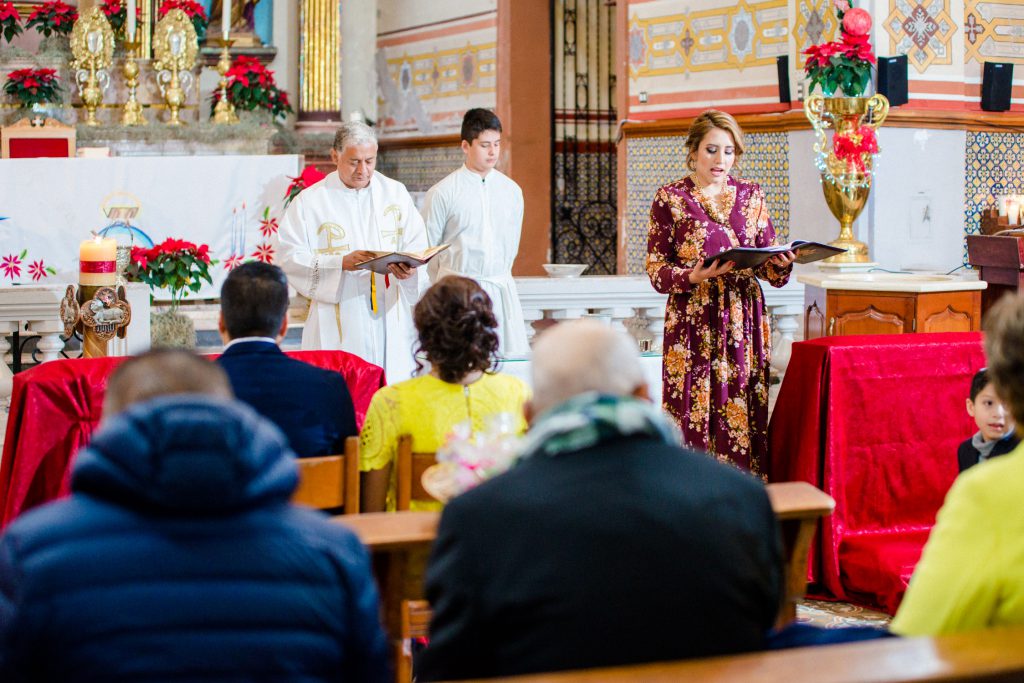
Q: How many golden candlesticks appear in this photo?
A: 2